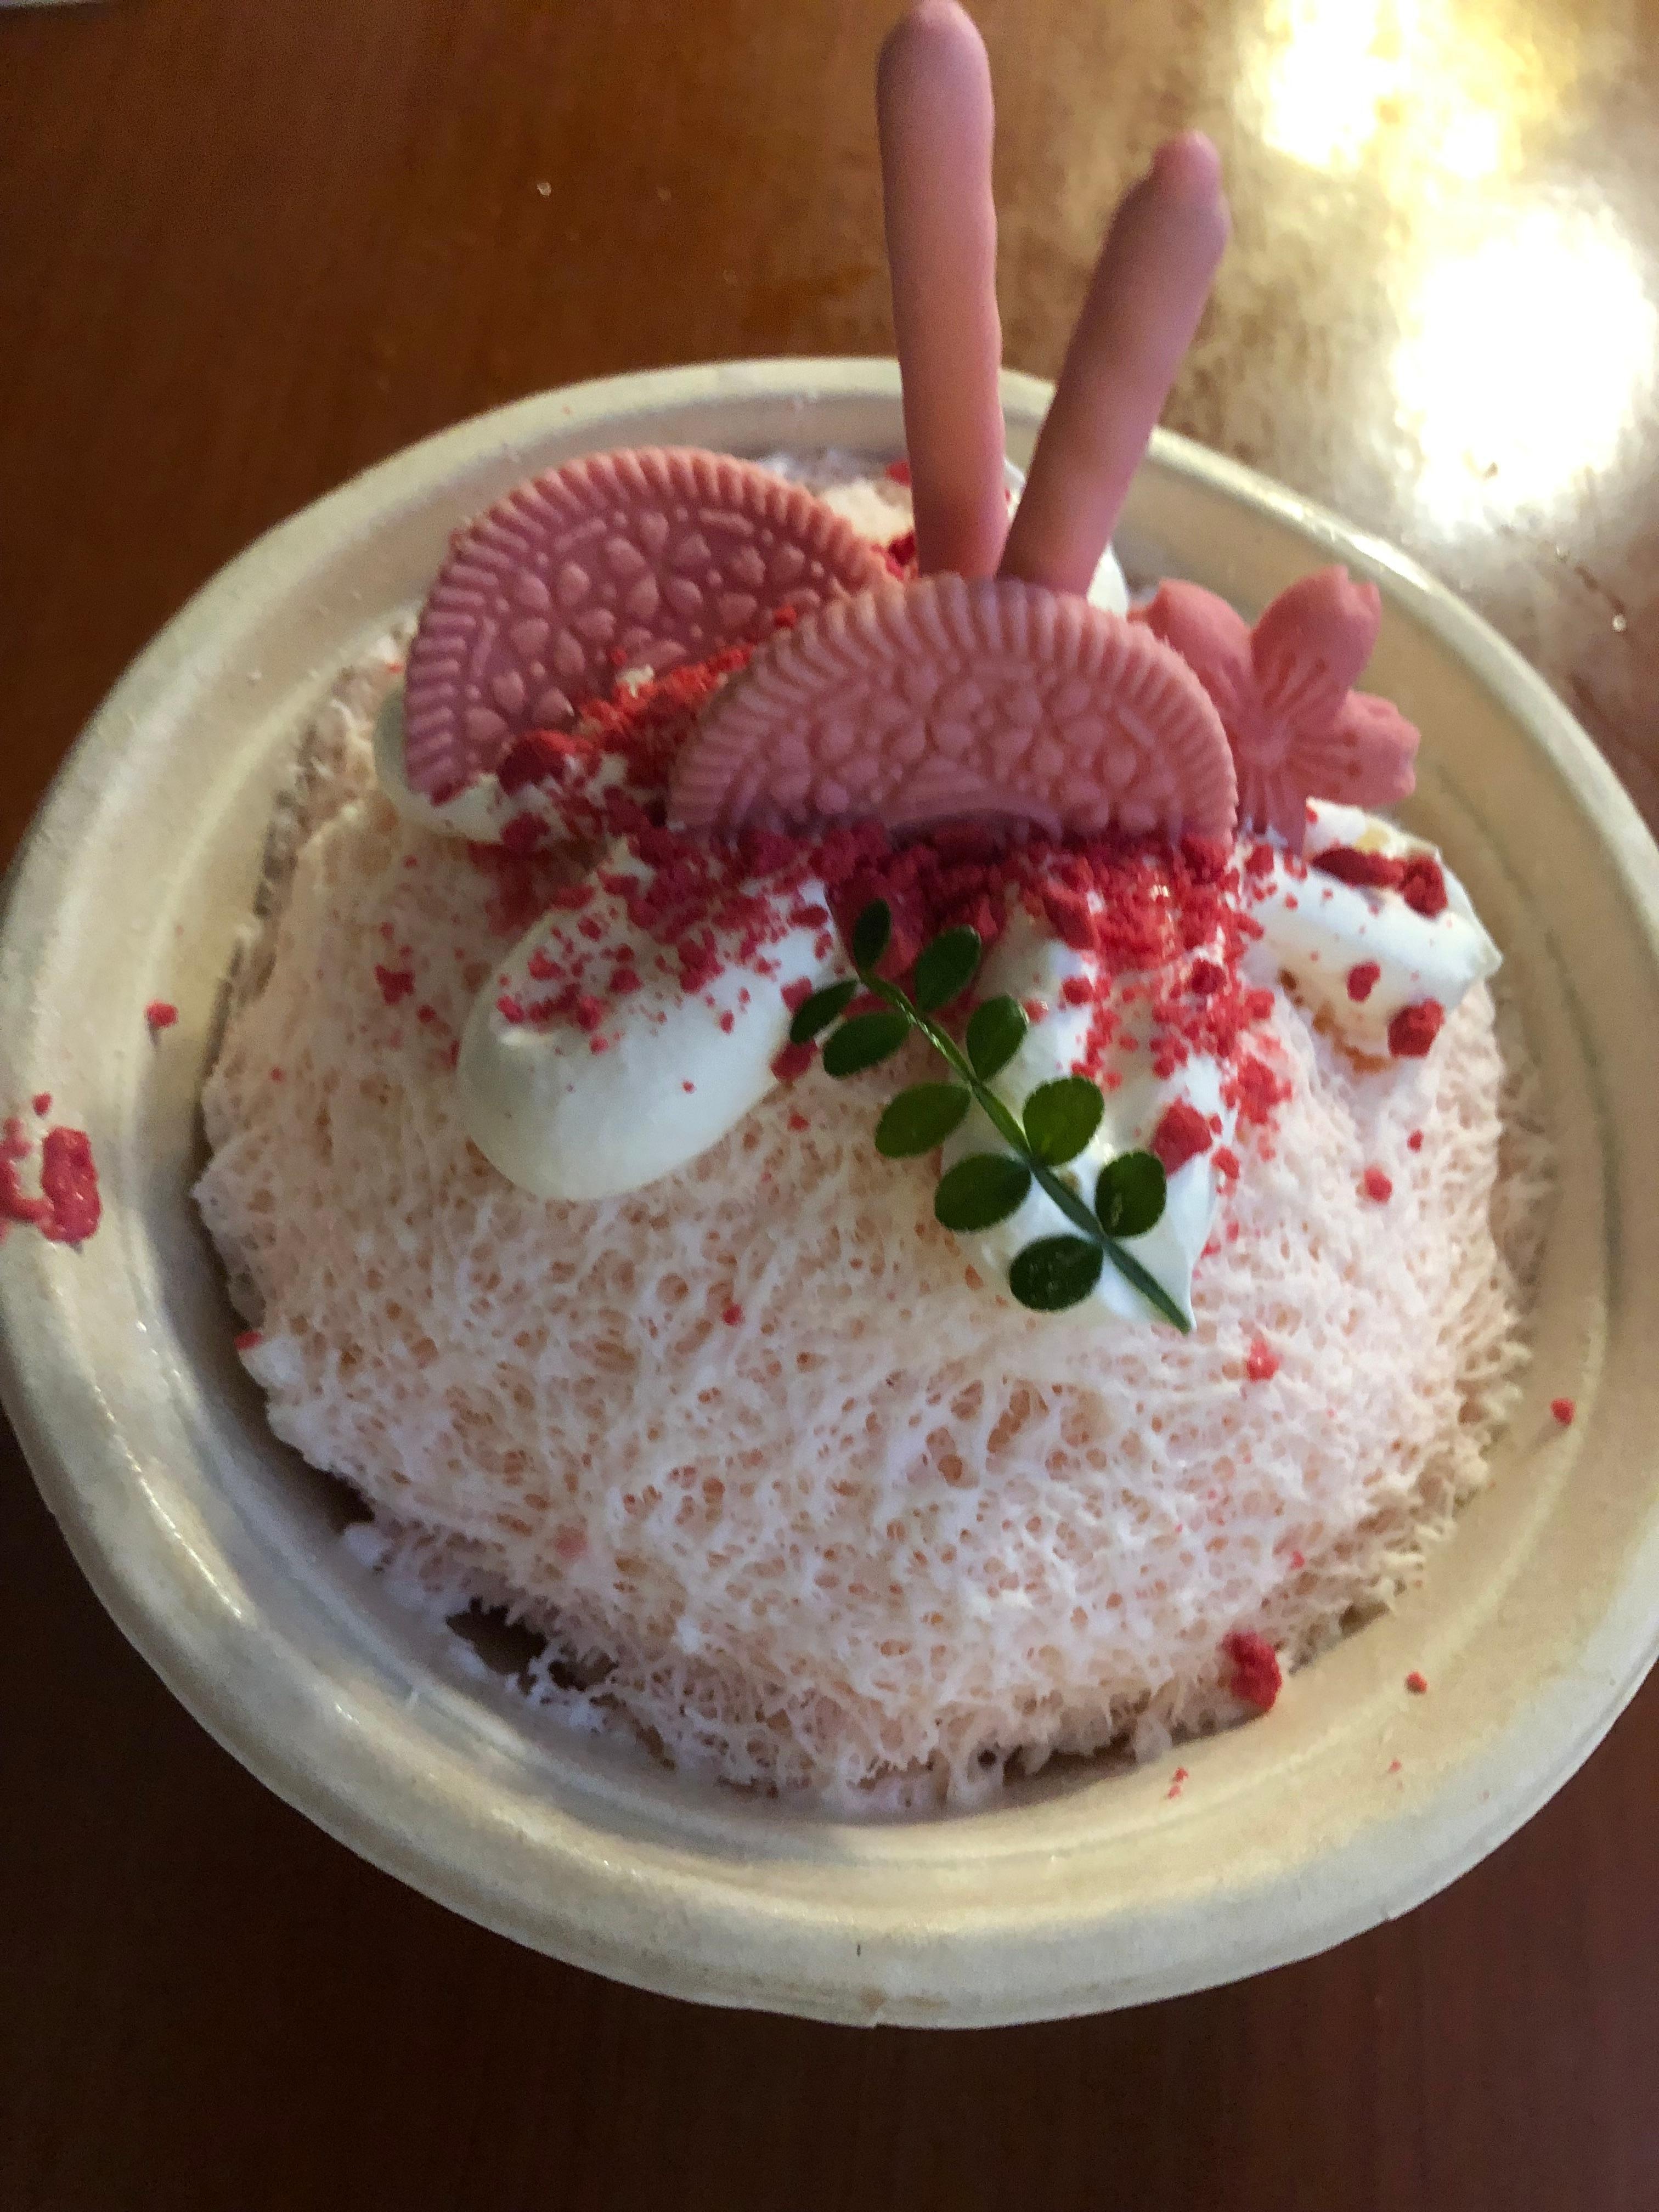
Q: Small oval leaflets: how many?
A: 10